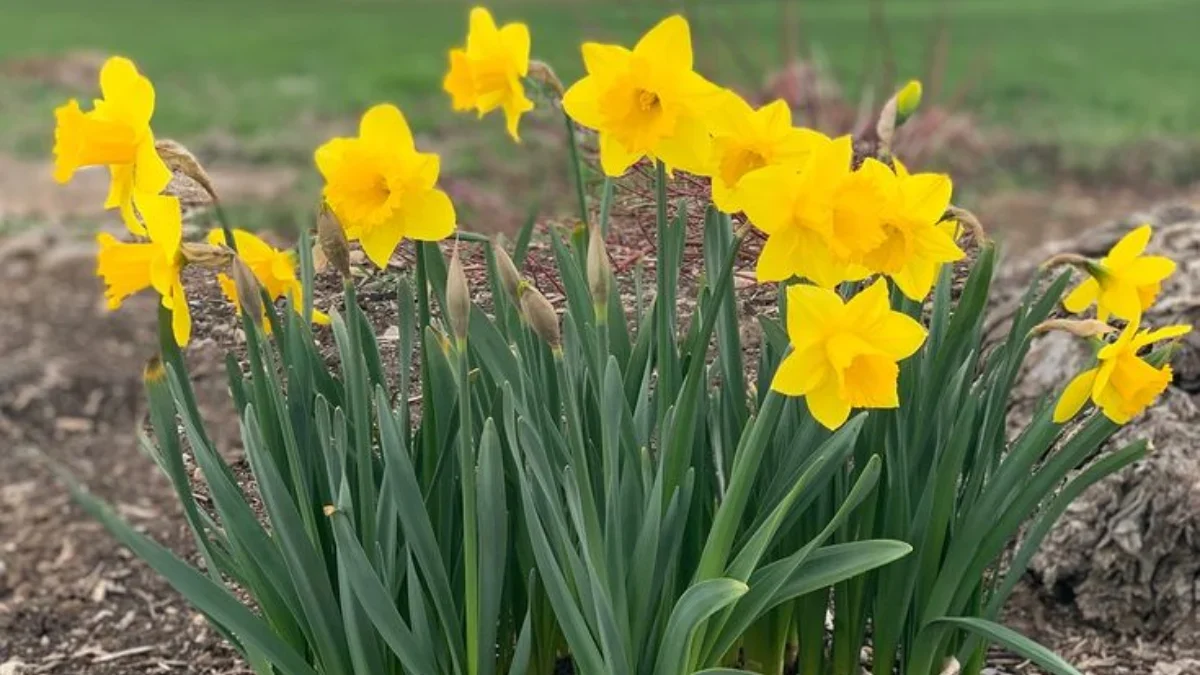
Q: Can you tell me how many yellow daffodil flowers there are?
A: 12